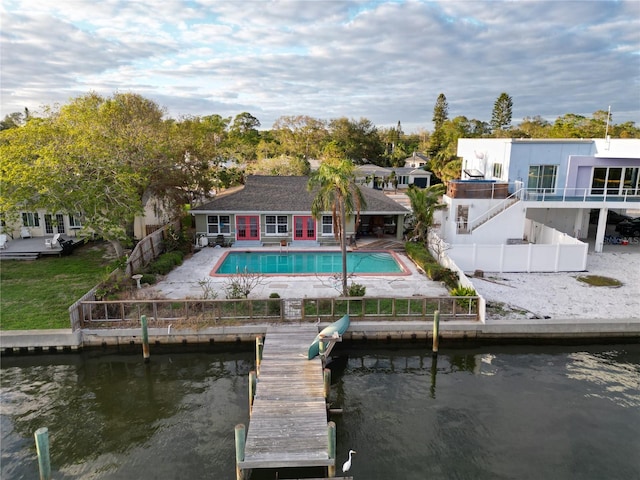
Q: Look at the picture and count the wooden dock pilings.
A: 9